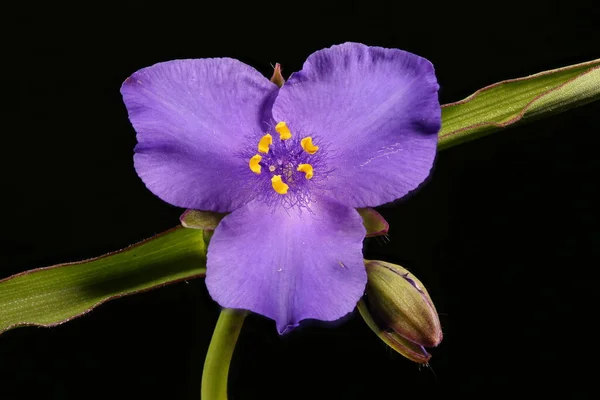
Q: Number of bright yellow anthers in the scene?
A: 6